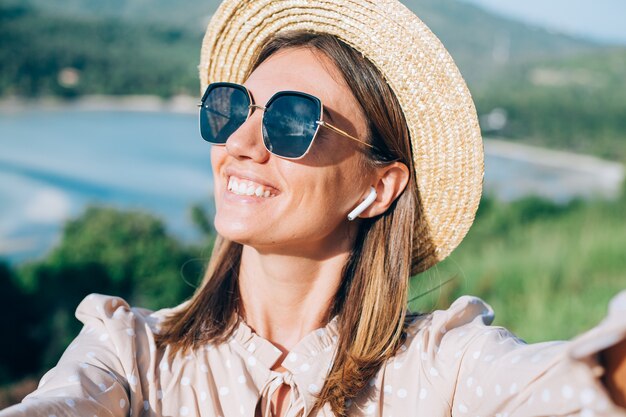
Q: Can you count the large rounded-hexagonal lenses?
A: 2